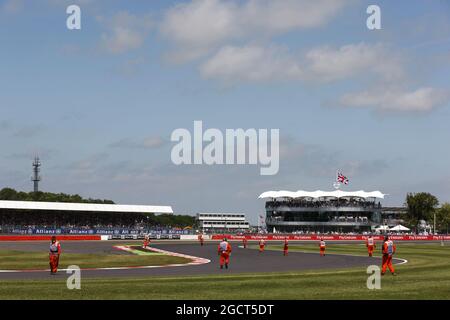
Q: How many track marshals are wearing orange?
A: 10